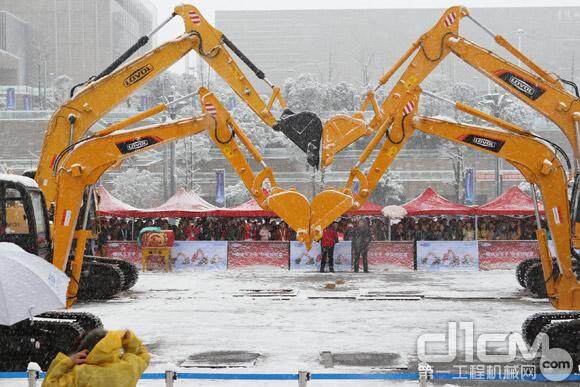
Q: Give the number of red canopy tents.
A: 6